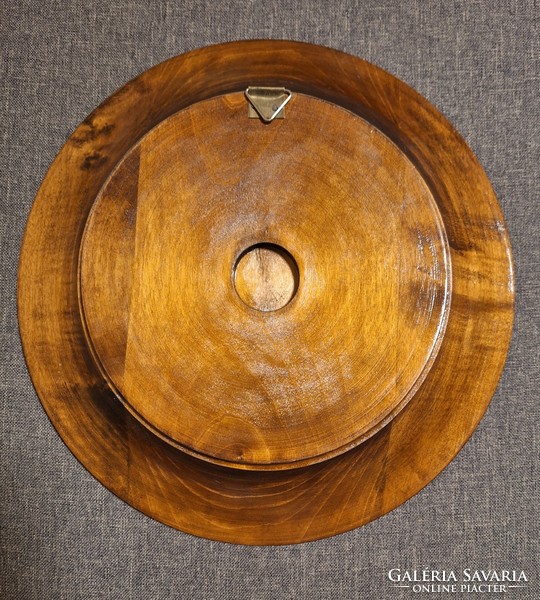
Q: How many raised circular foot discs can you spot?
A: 1